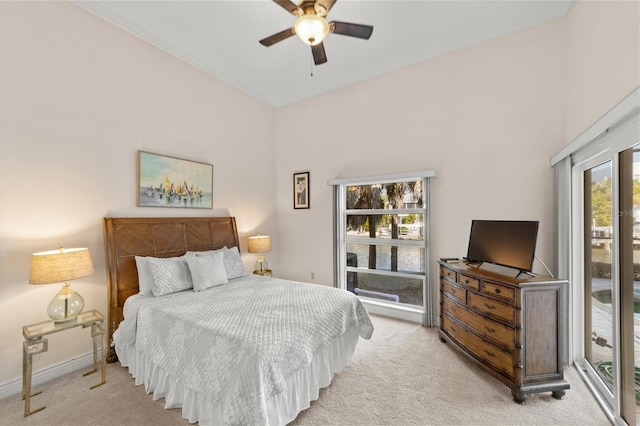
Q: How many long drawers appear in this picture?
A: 2